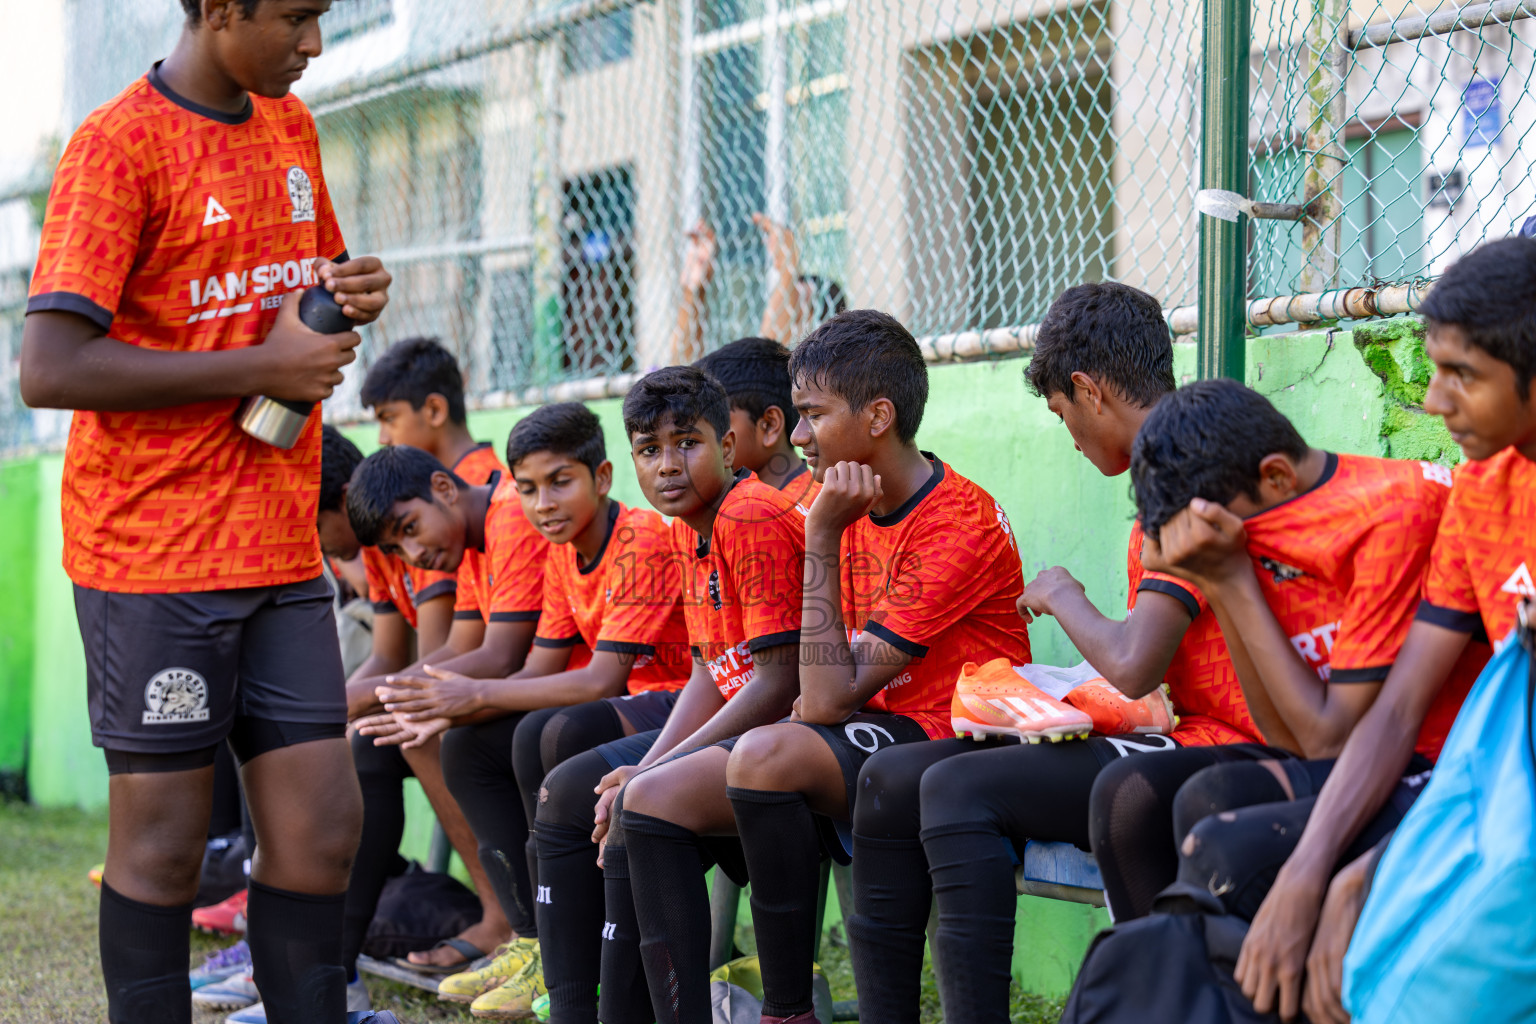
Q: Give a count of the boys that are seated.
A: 10